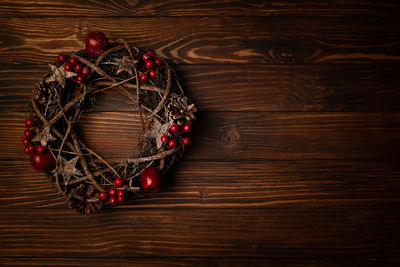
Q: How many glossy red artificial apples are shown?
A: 3